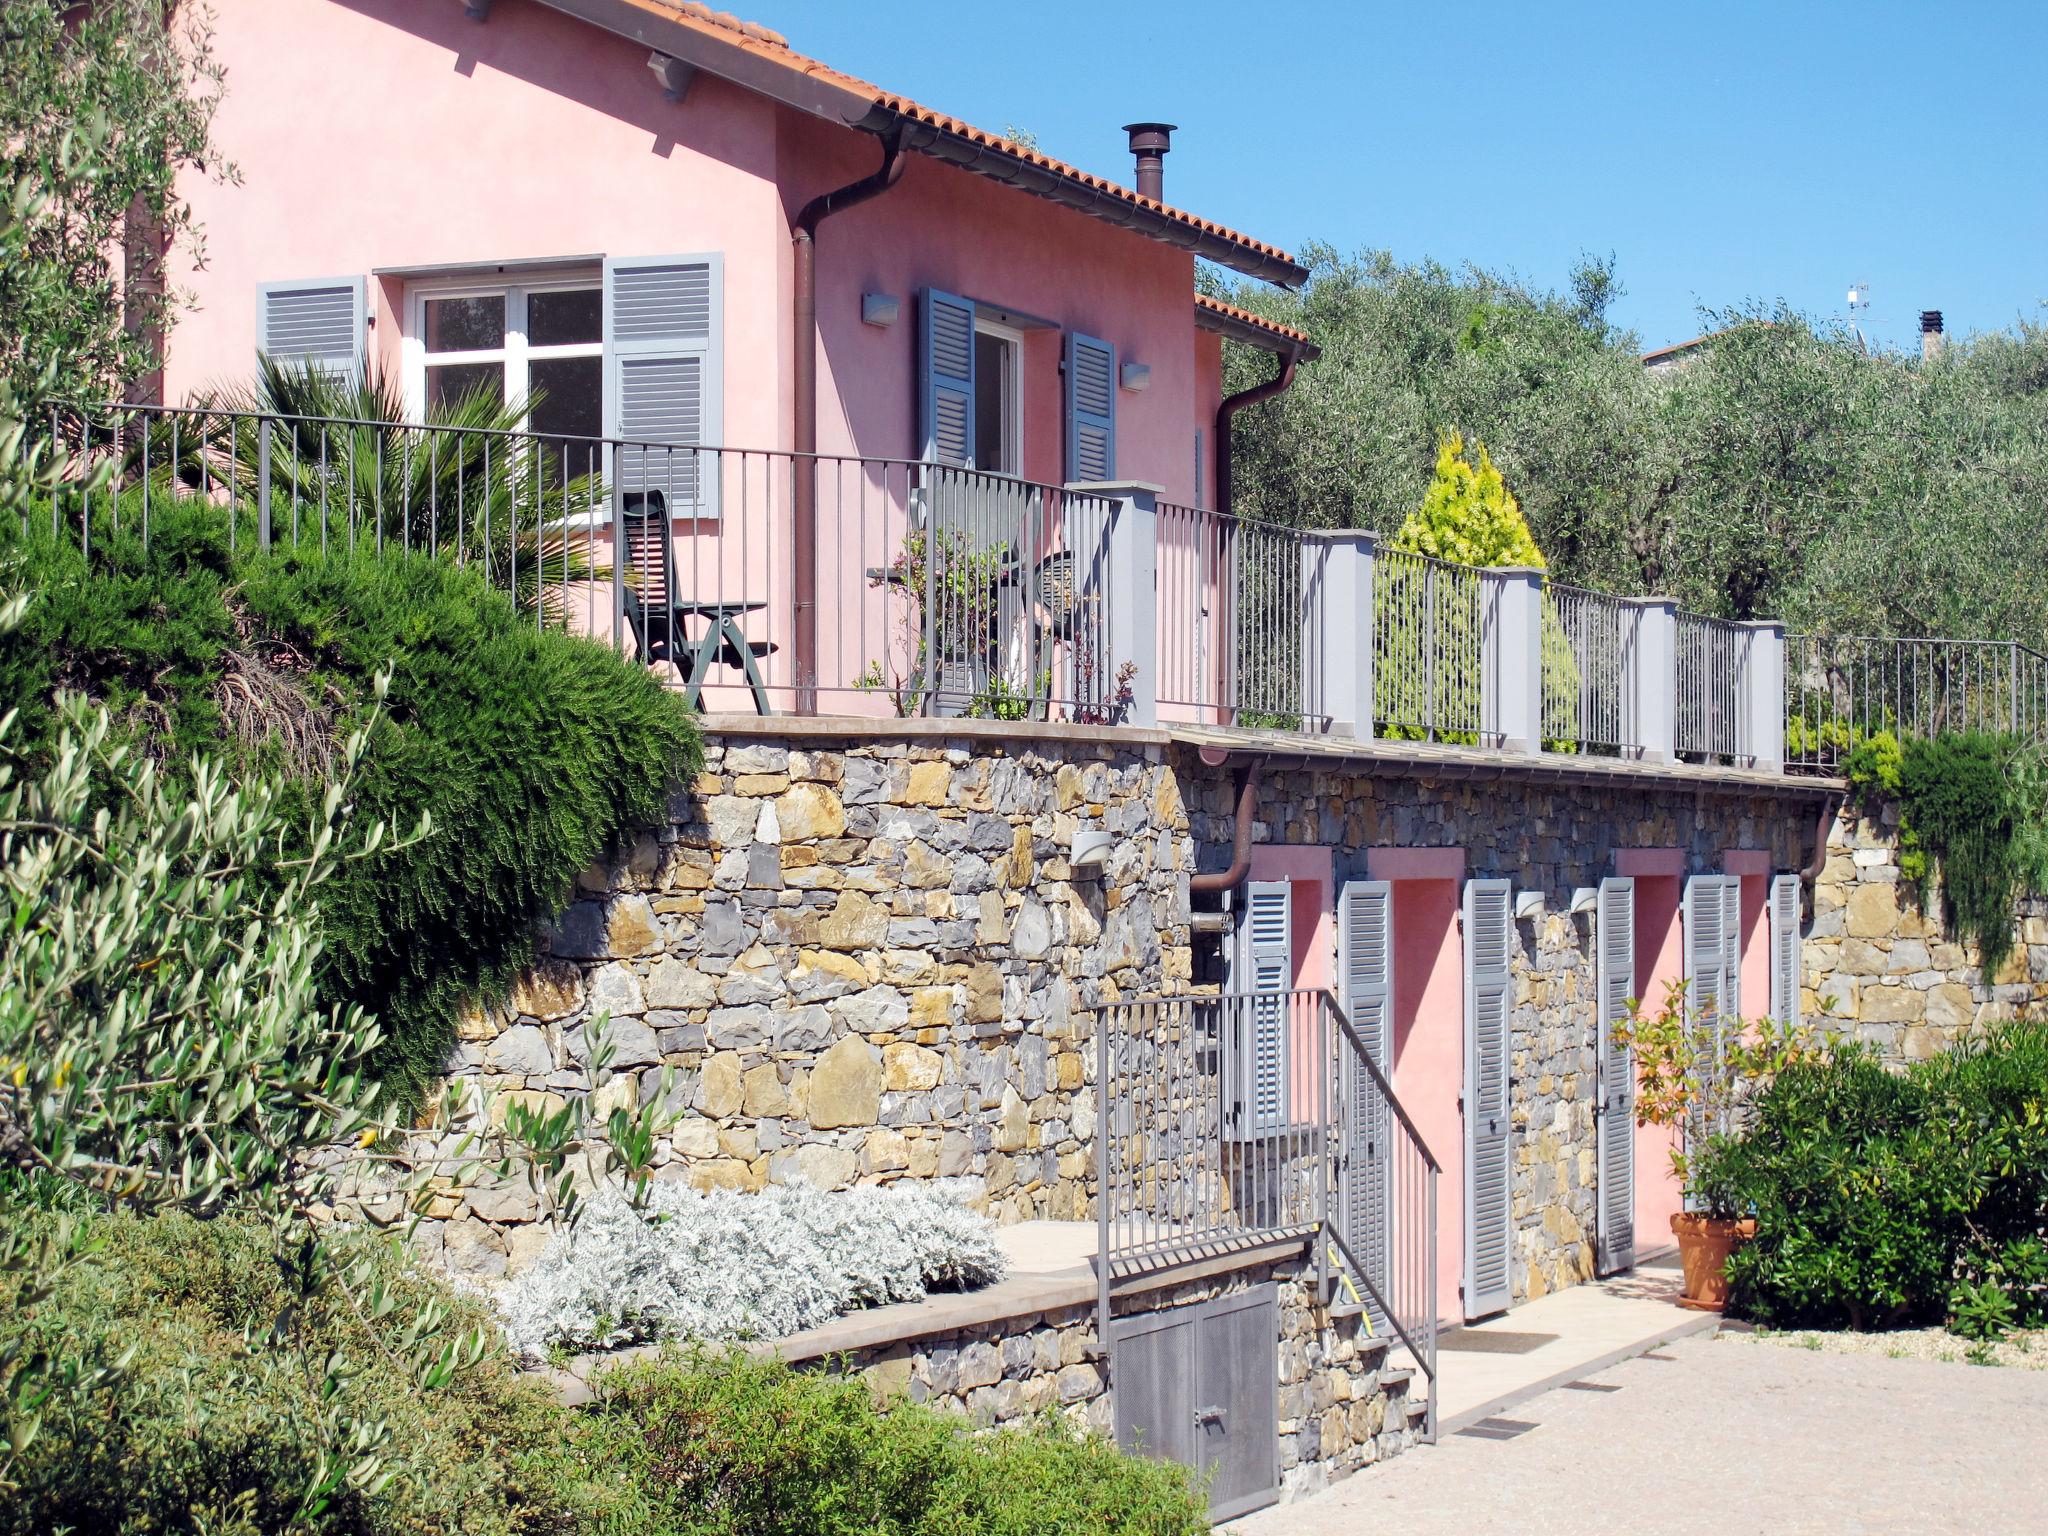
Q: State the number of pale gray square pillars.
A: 5